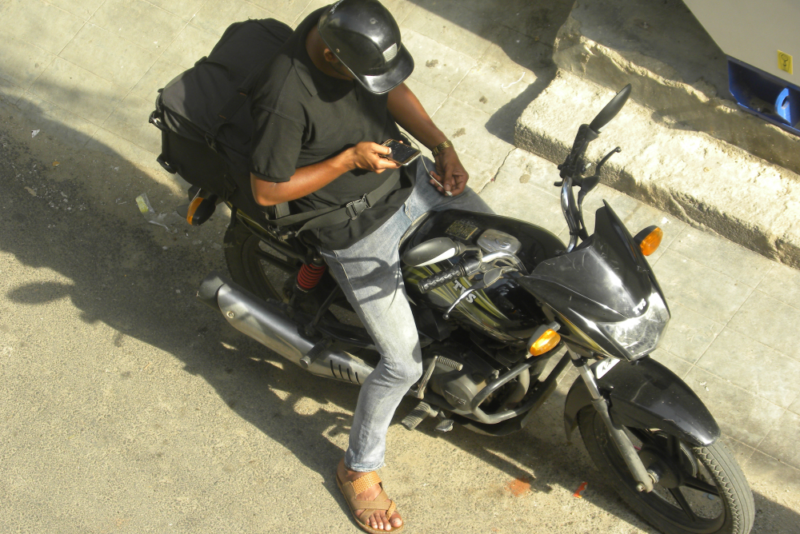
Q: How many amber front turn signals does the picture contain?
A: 2